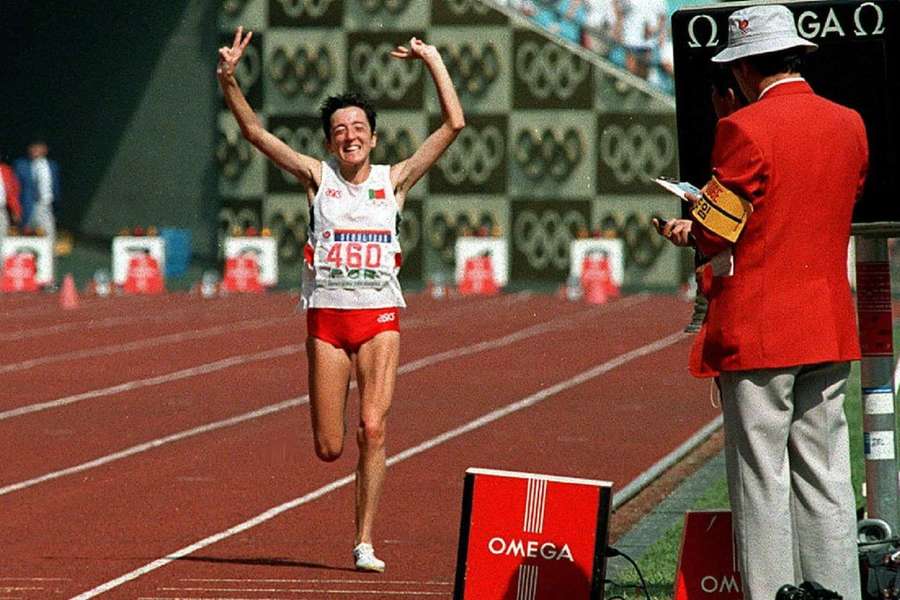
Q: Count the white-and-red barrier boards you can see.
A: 5